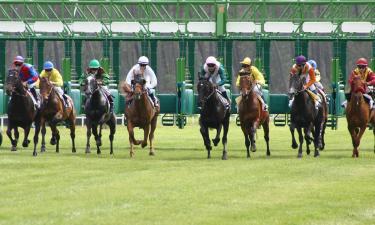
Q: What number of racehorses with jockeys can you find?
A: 9